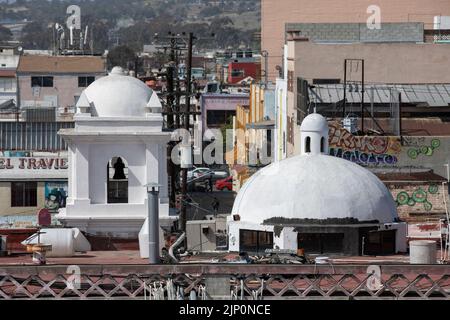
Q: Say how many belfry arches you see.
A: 1